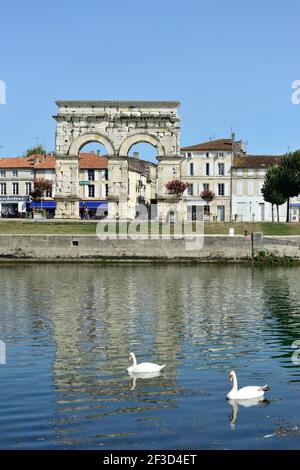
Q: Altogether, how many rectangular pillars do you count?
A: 3